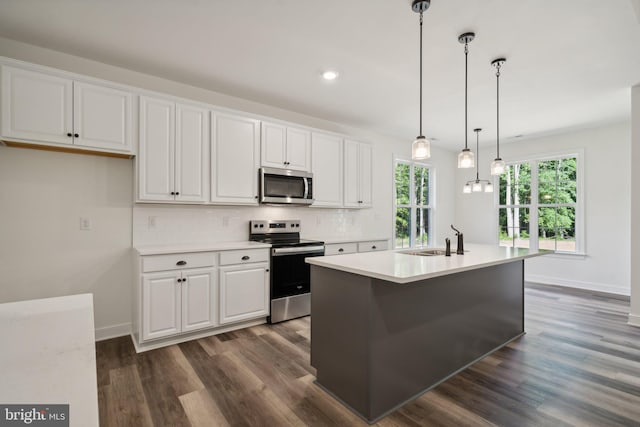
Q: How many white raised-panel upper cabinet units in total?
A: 6